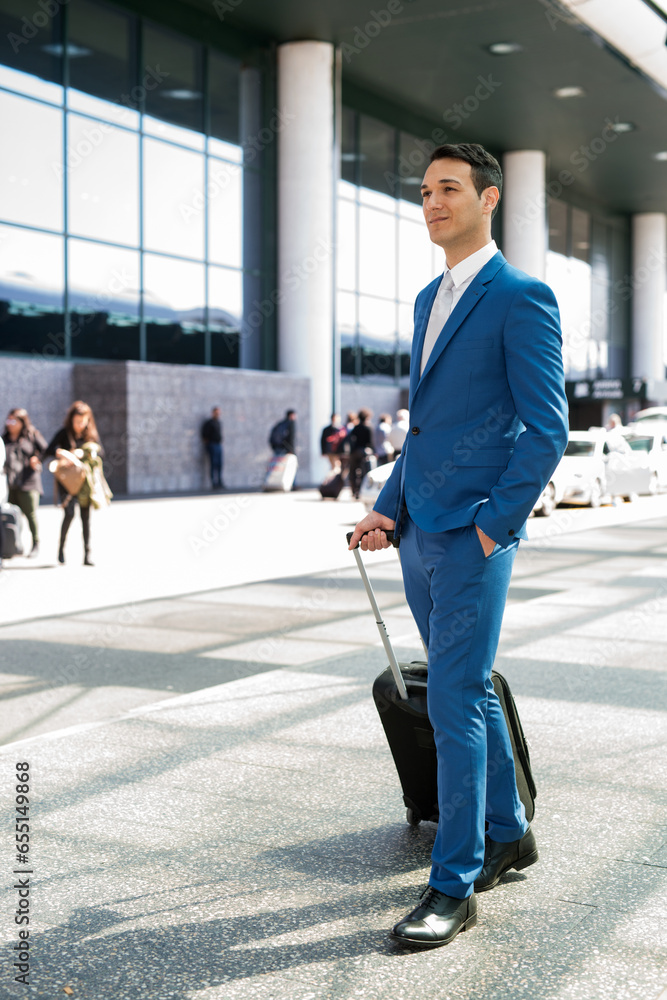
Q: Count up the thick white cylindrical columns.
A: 3